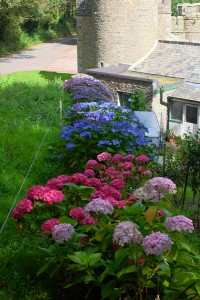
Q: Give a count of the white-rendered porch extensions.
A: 1